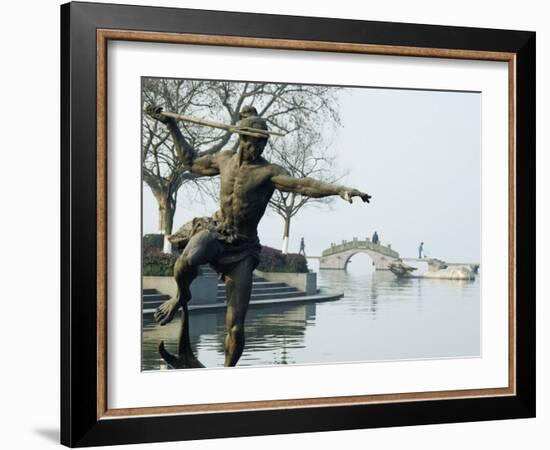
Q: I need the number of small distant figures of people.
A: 3